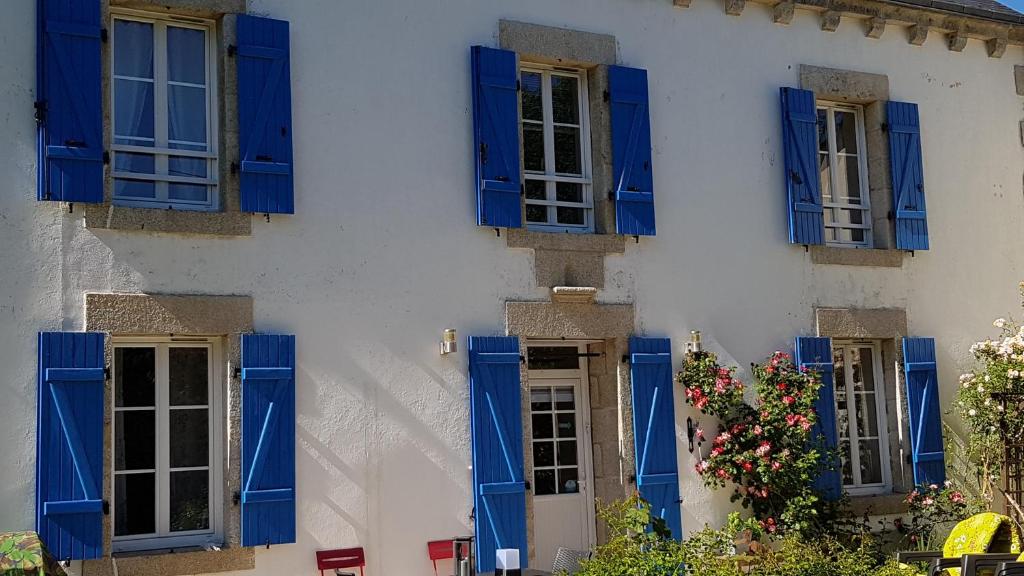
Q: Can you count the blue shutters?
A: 12